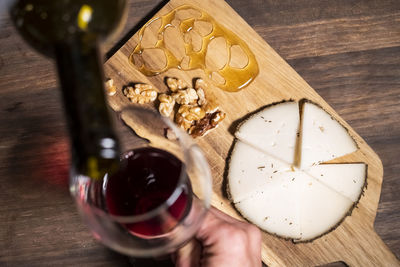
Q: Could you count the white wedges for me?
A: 6